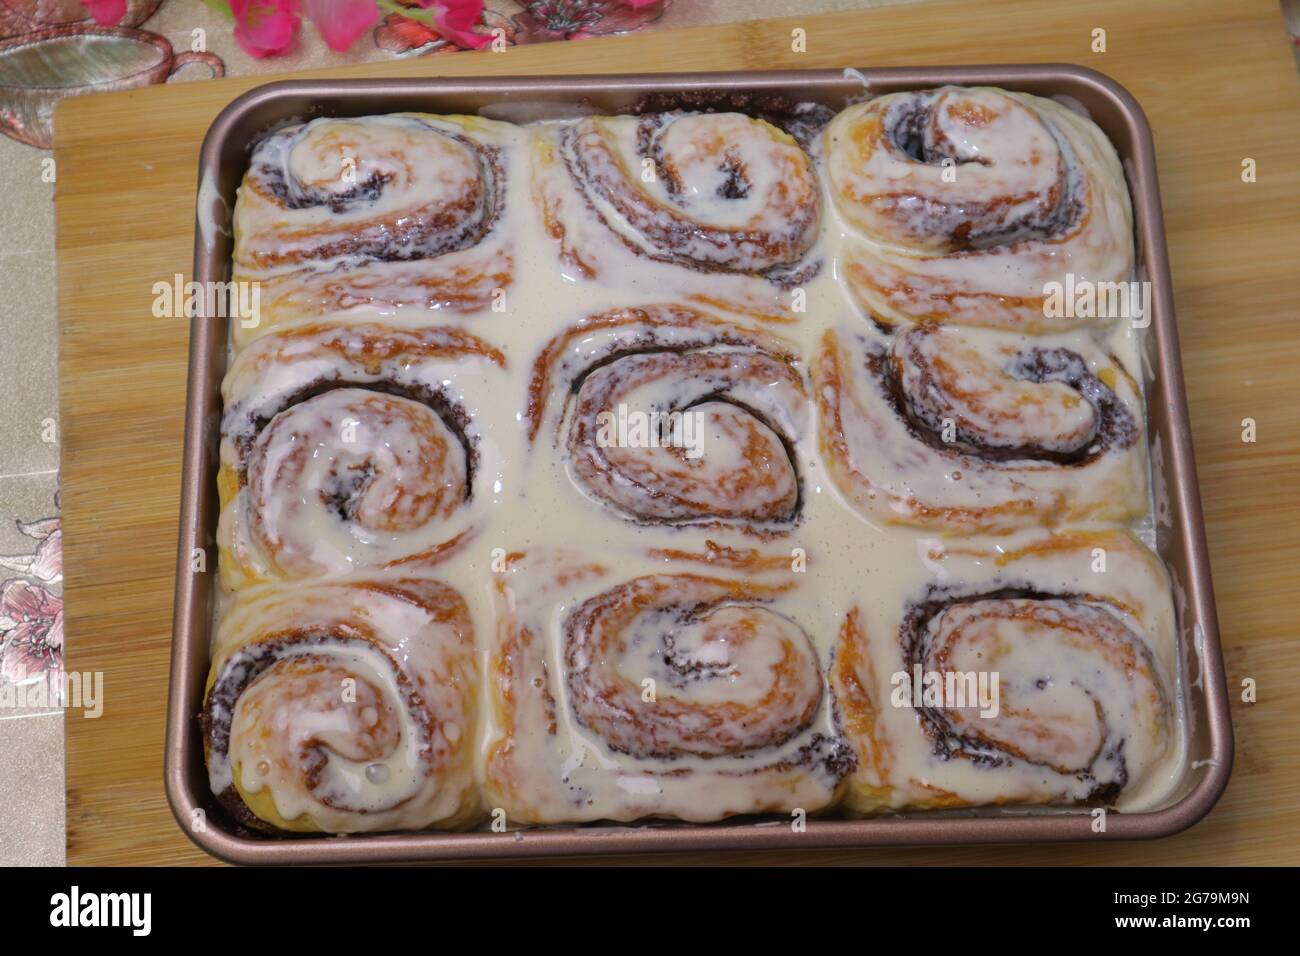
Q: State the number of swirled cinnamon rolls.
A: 9